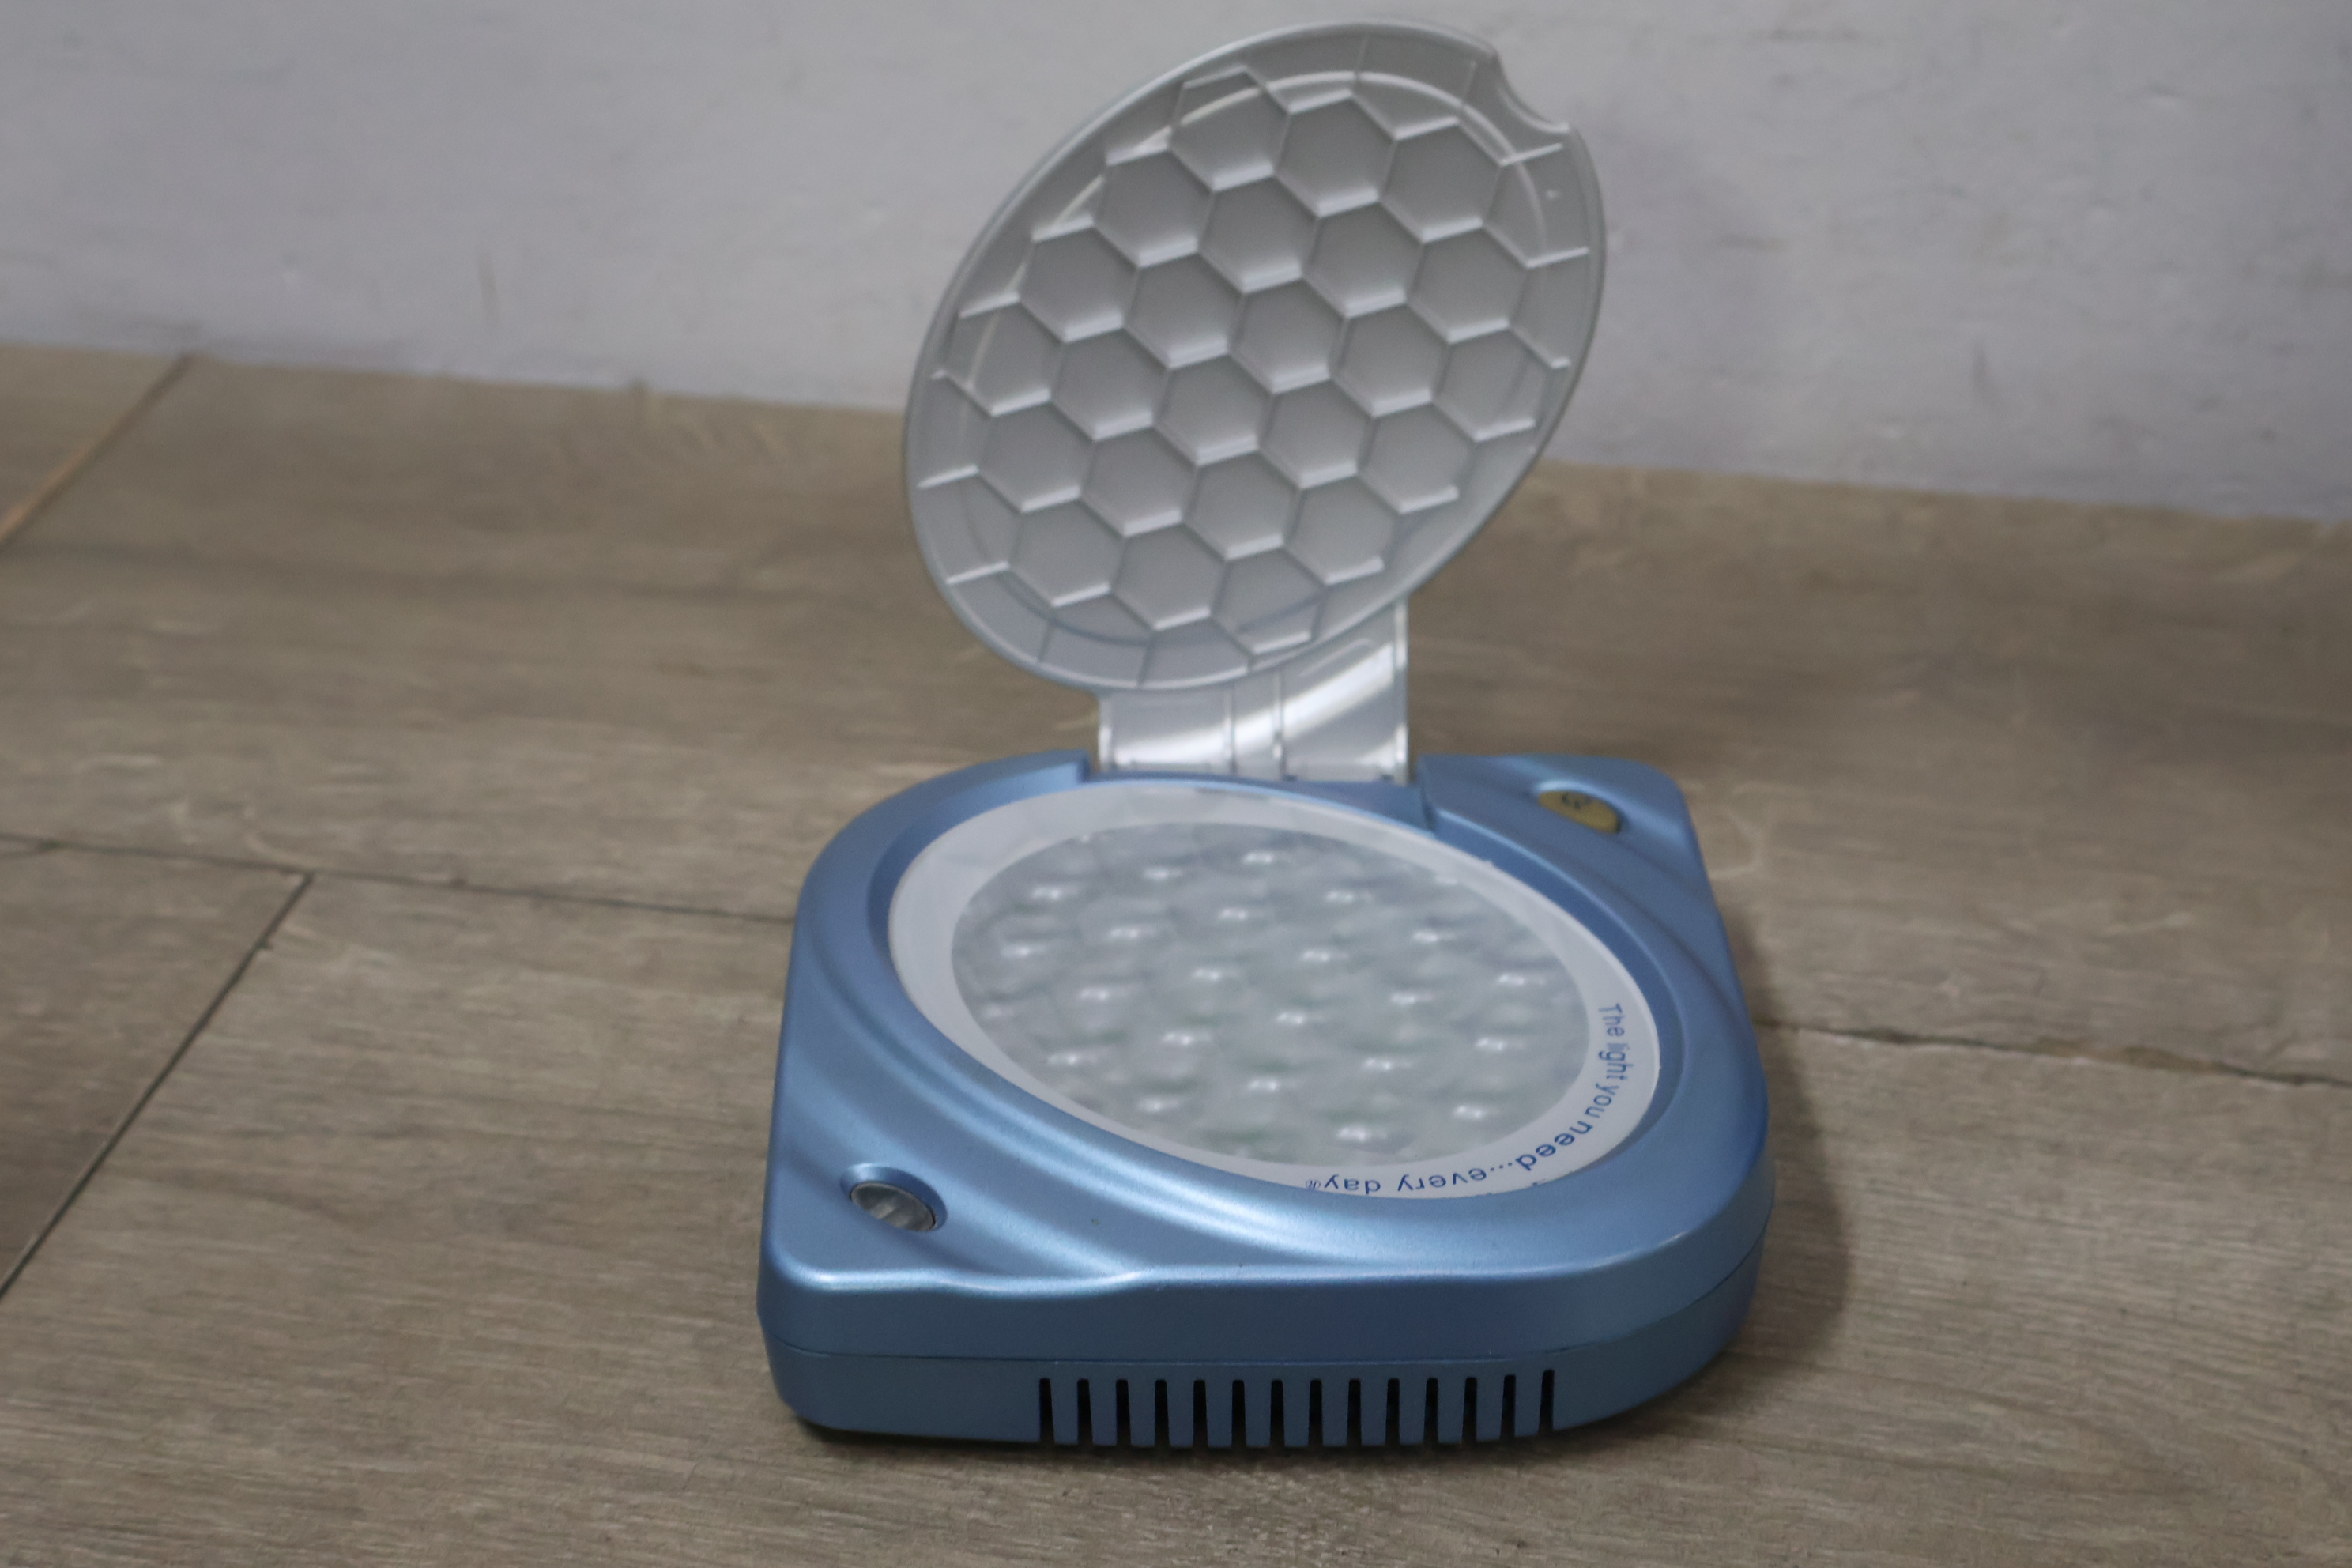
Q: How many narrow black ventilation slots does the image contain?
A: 14